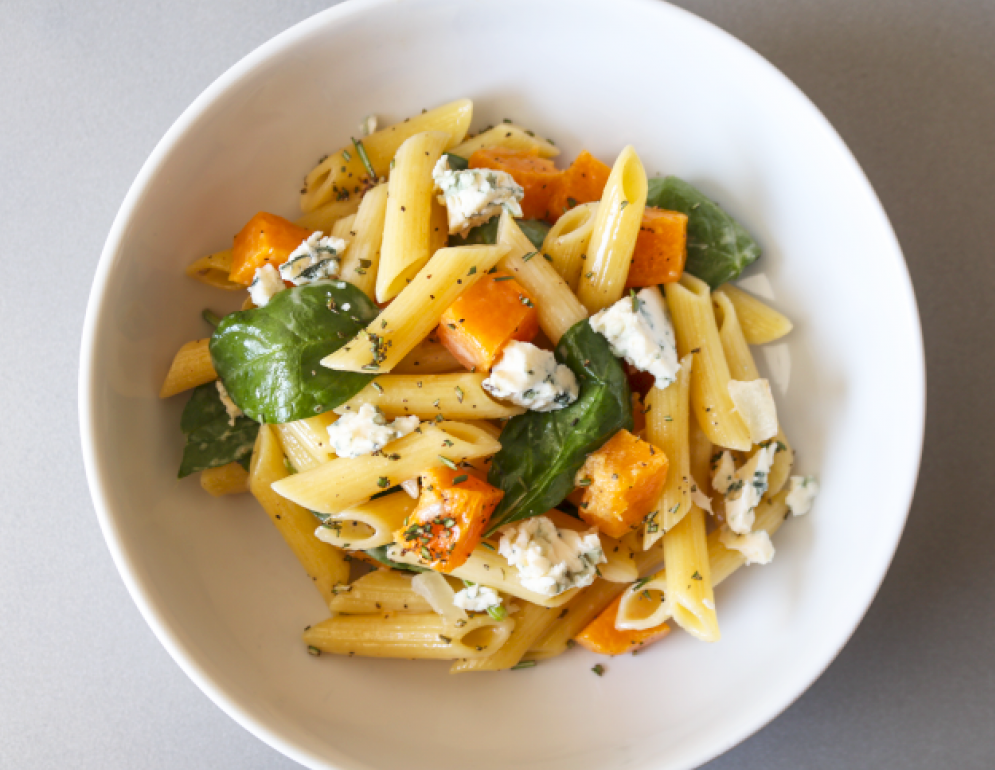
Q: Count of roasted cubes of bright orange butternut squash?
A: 8